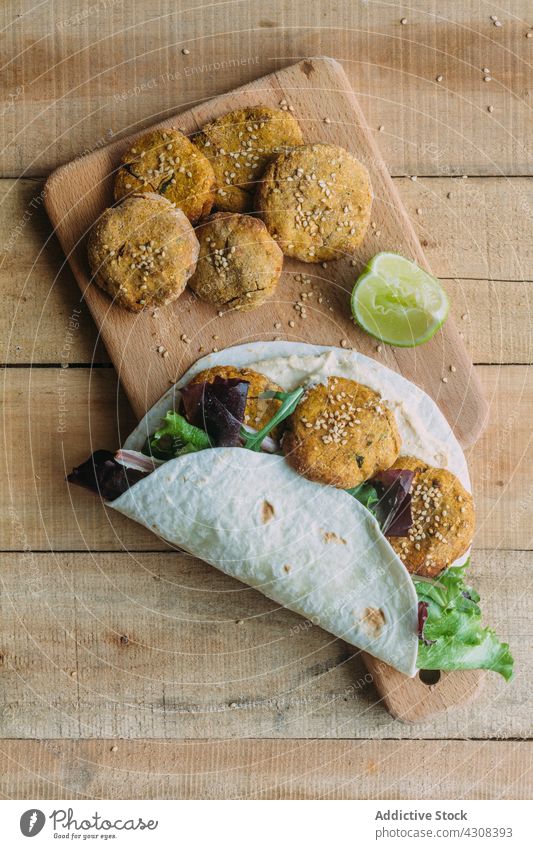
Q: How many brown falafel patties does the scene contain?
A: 8